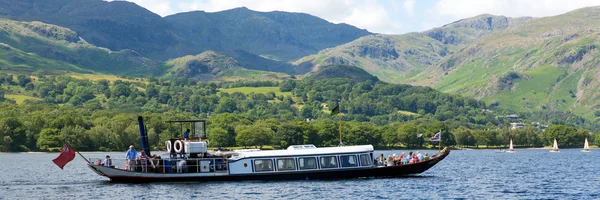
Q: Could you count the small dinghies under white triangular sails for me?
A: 3